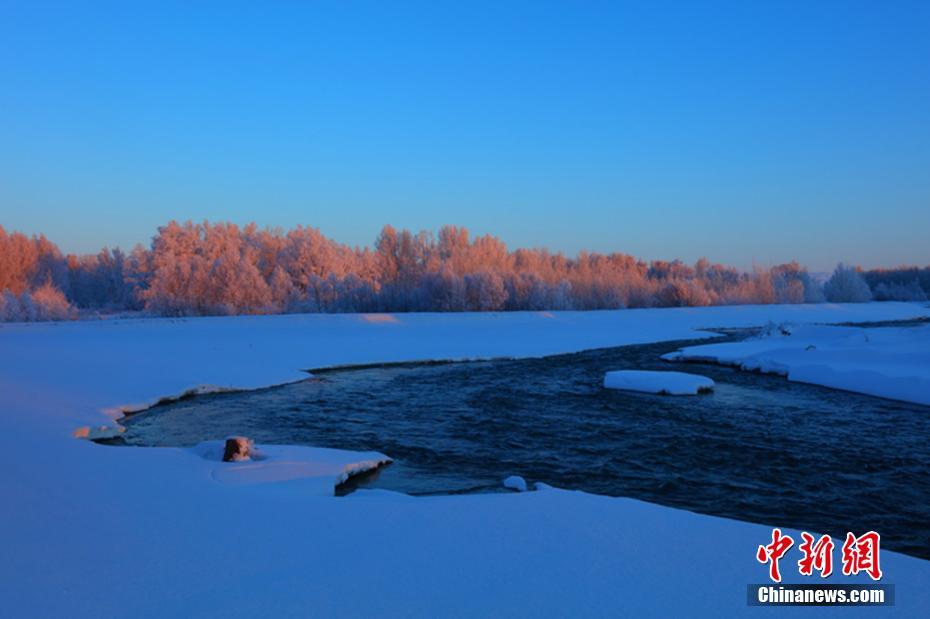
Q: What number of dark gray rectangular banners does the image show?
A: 1